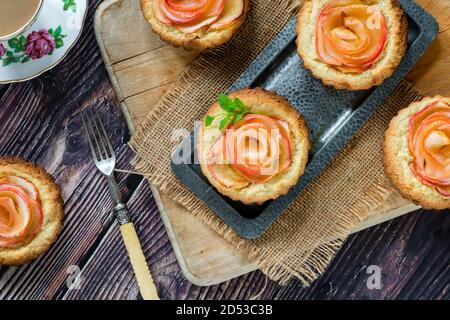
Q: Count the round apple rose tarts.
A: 5